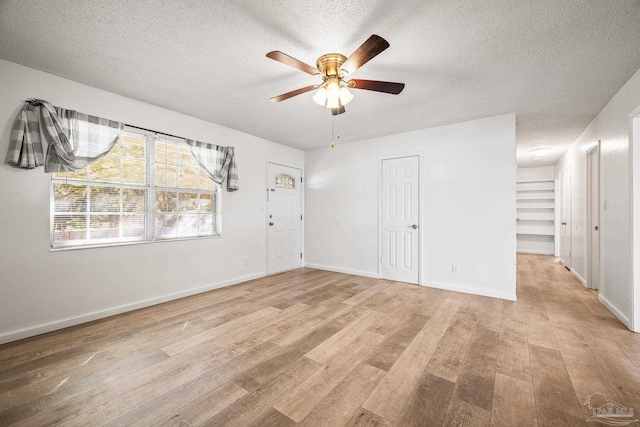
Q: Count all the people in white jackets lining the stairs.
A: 0